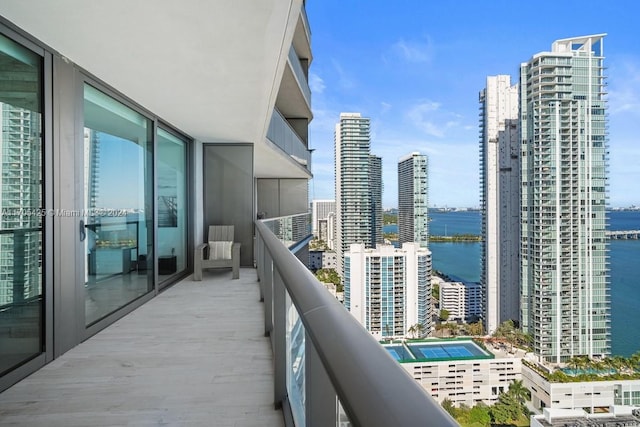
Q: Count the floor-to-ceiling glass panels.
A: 3